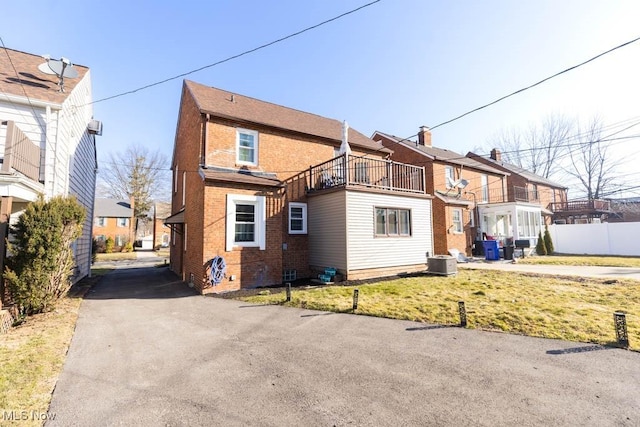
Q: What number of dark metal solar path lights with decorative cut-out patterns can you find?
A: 4